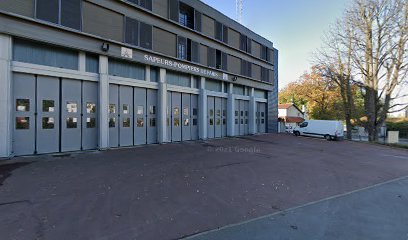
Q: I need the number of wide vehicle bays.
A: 6